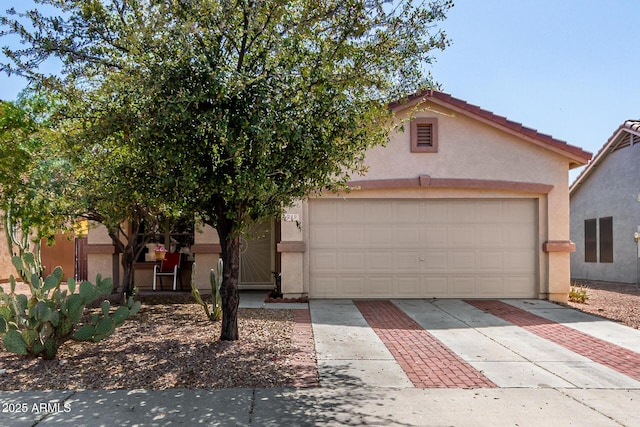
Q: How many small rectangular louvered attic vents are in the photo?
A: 1